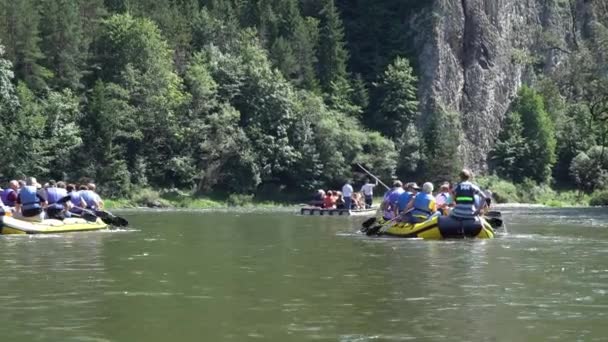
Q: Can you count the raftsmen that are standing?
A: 2